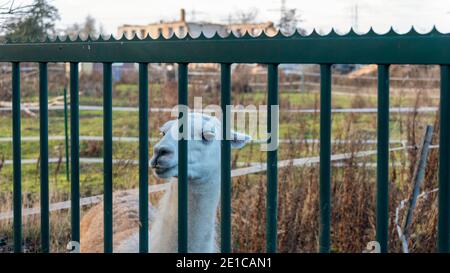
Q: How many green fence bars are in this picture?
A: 11